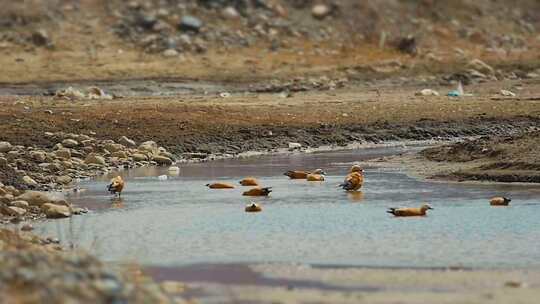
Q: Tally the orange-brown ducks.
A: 10